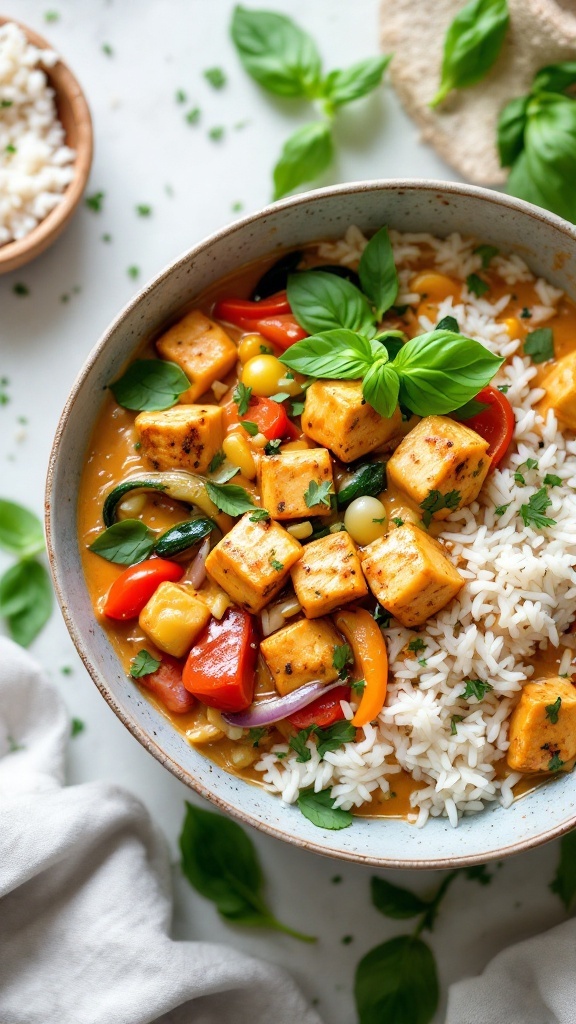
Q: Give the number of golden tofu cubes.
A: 12